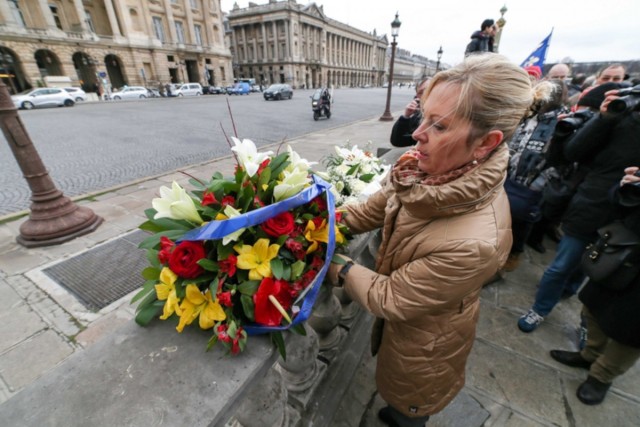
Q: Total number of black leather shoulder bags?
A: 1